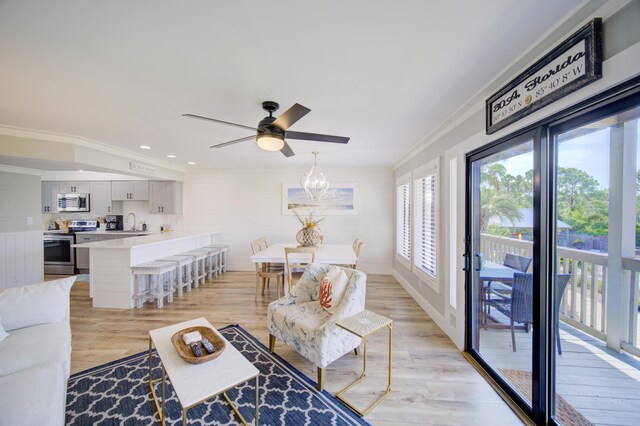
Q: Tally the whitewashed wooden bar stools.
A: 5